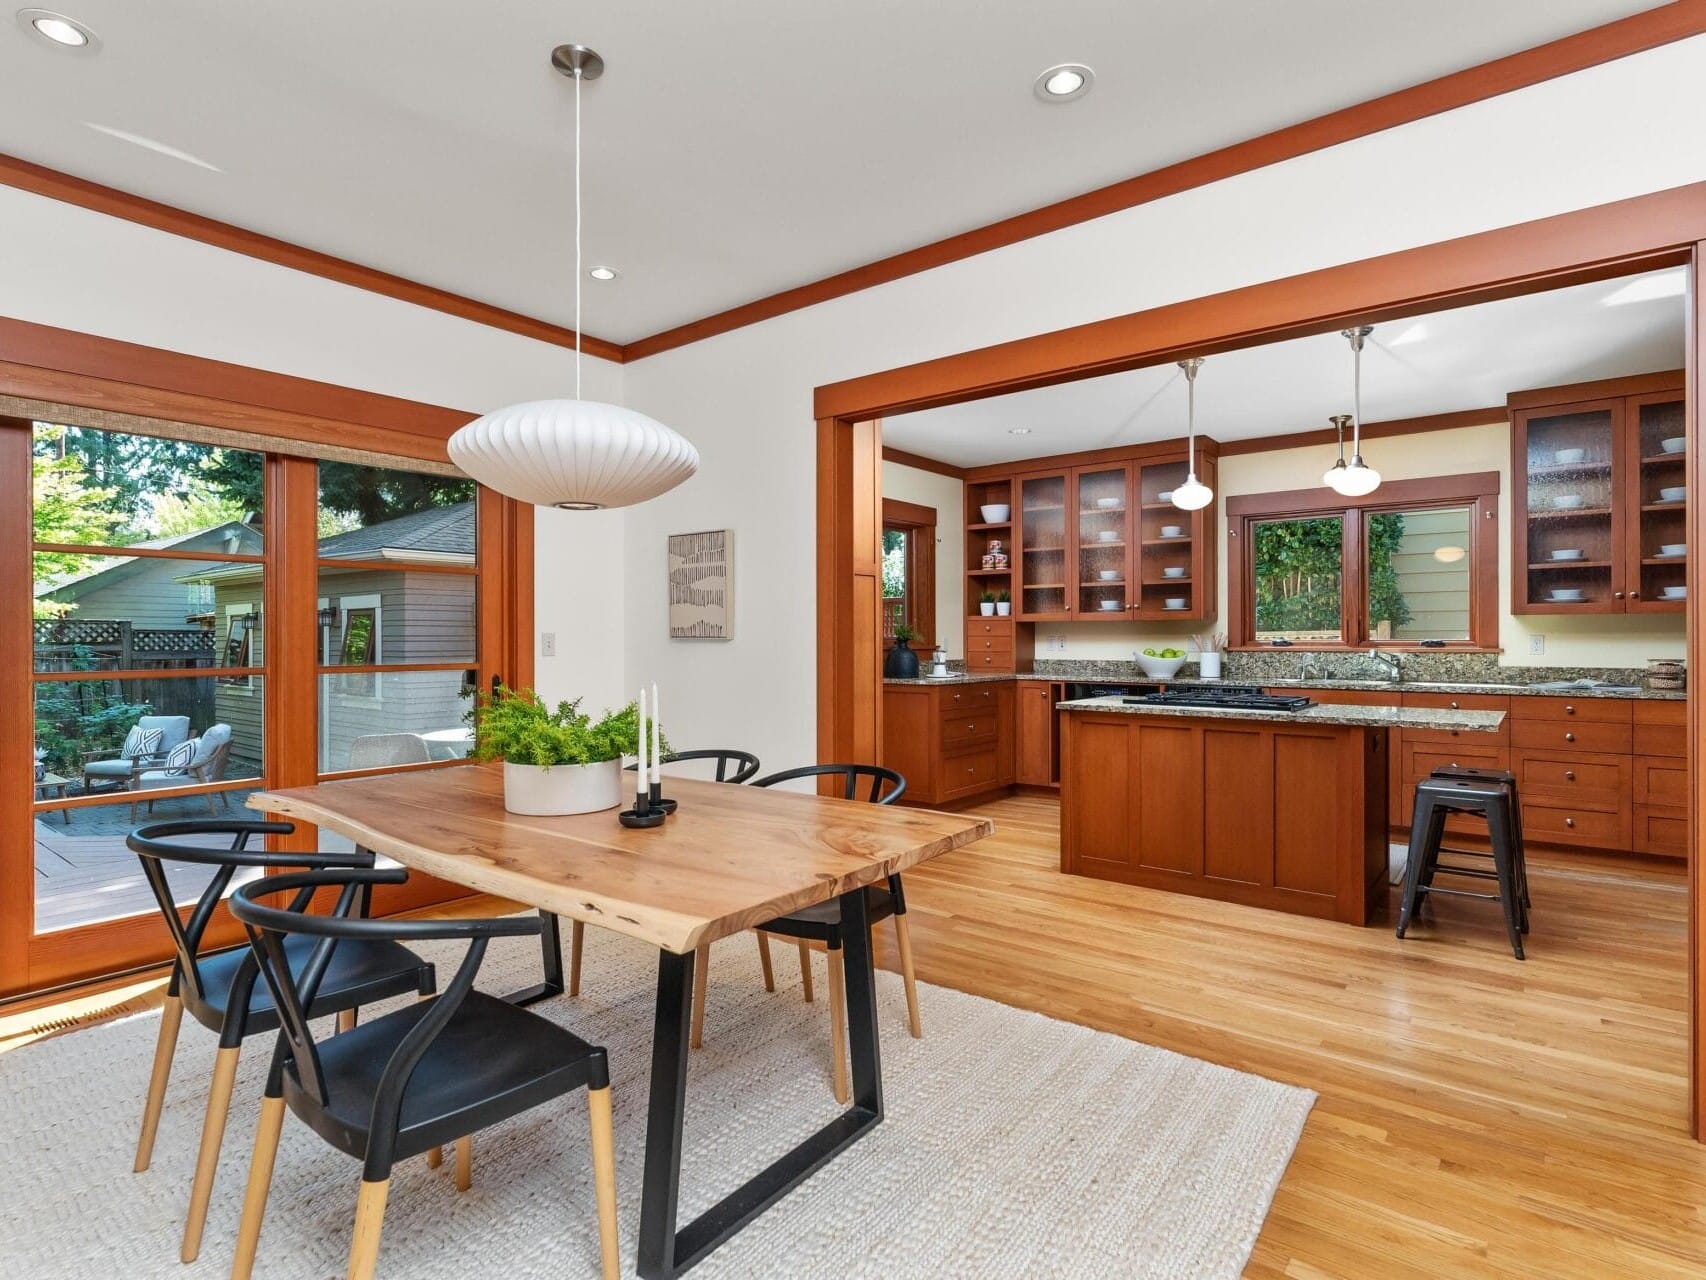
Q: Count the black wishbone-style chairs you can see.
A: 4